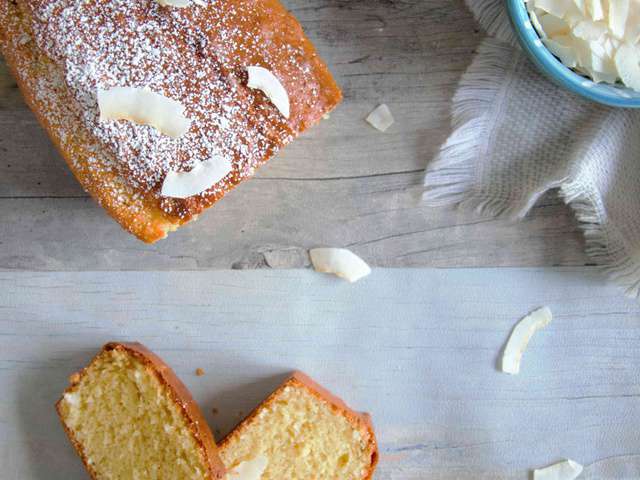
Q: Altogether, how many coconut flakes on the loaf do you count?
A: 4